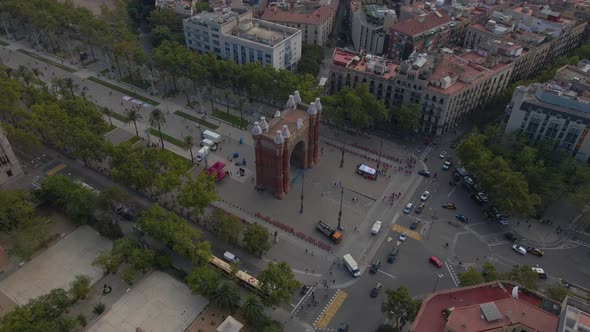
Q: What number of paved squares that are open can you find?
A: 2